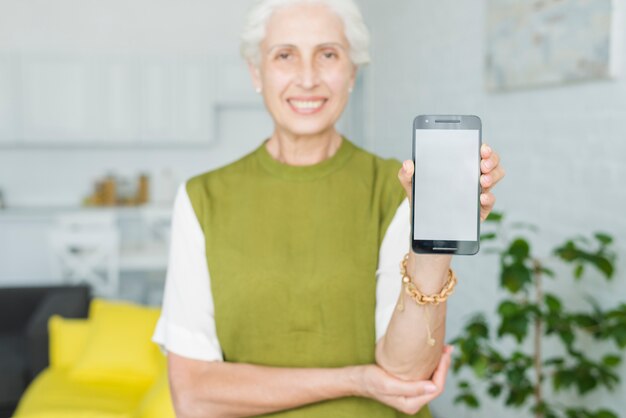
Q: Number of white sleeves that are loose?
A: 2